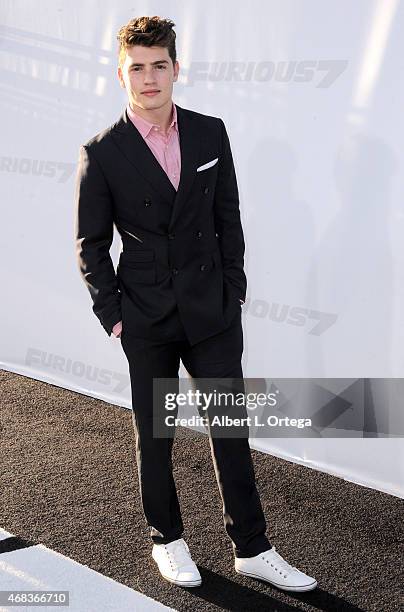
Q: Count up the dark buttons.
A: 6